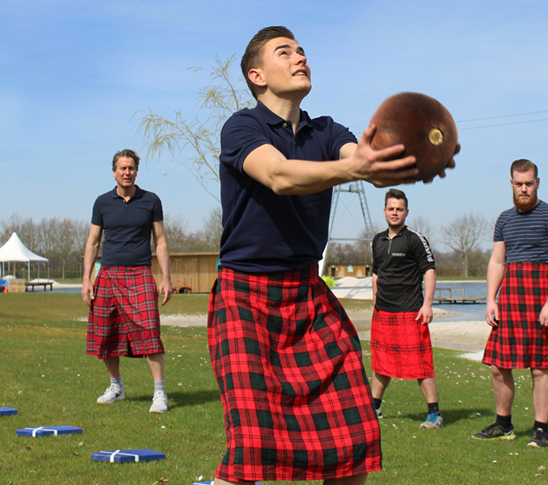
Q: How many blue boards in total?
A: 4